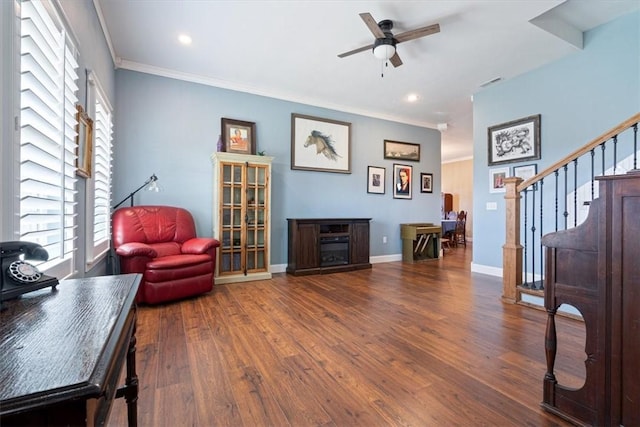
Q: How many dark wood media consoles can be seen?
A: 1